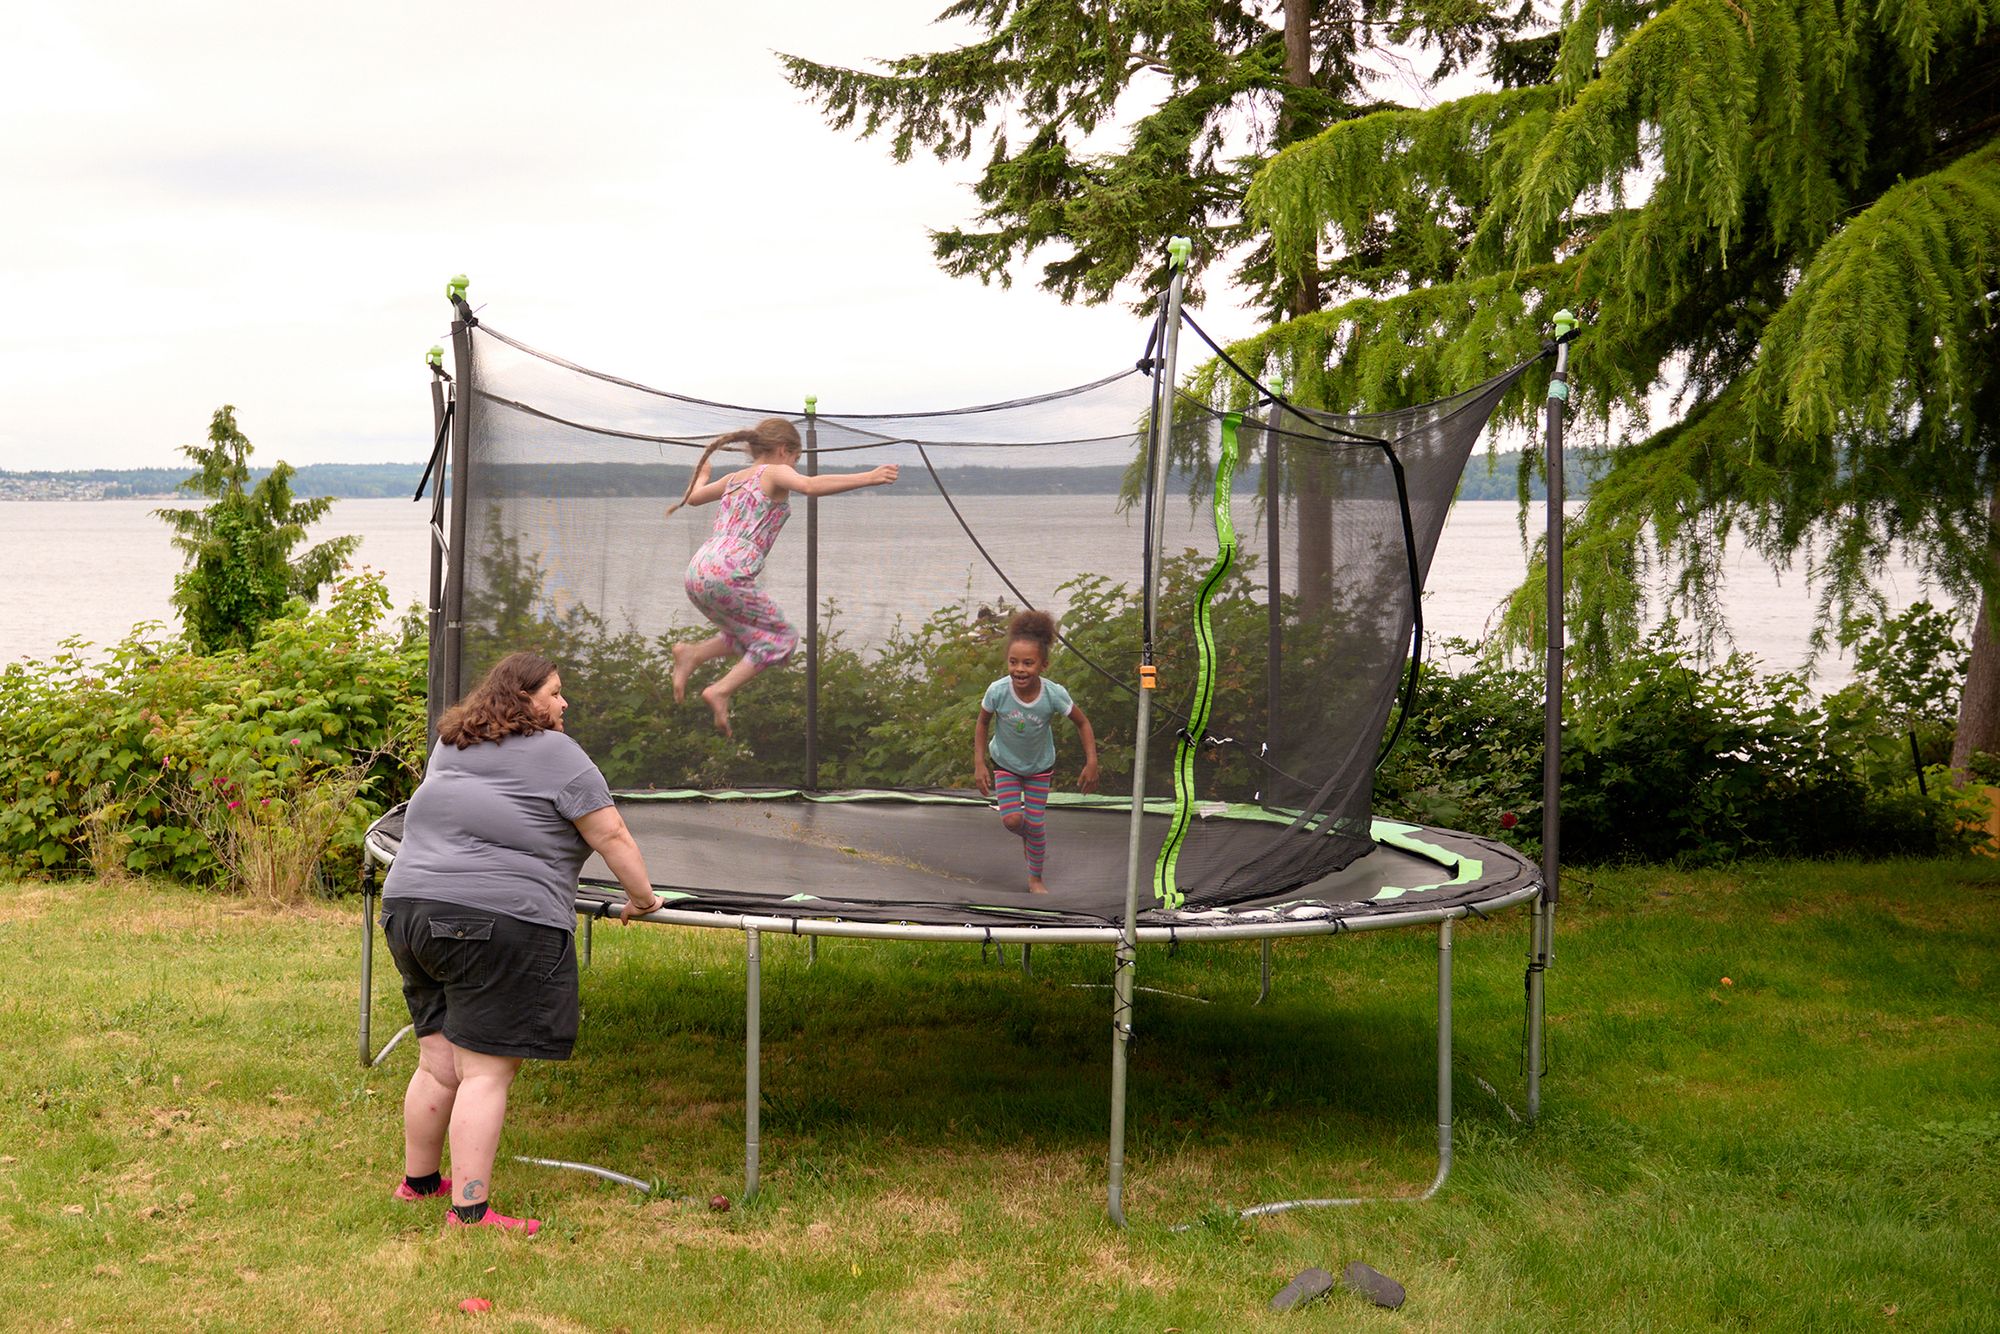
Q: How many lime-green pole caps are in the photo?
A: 6